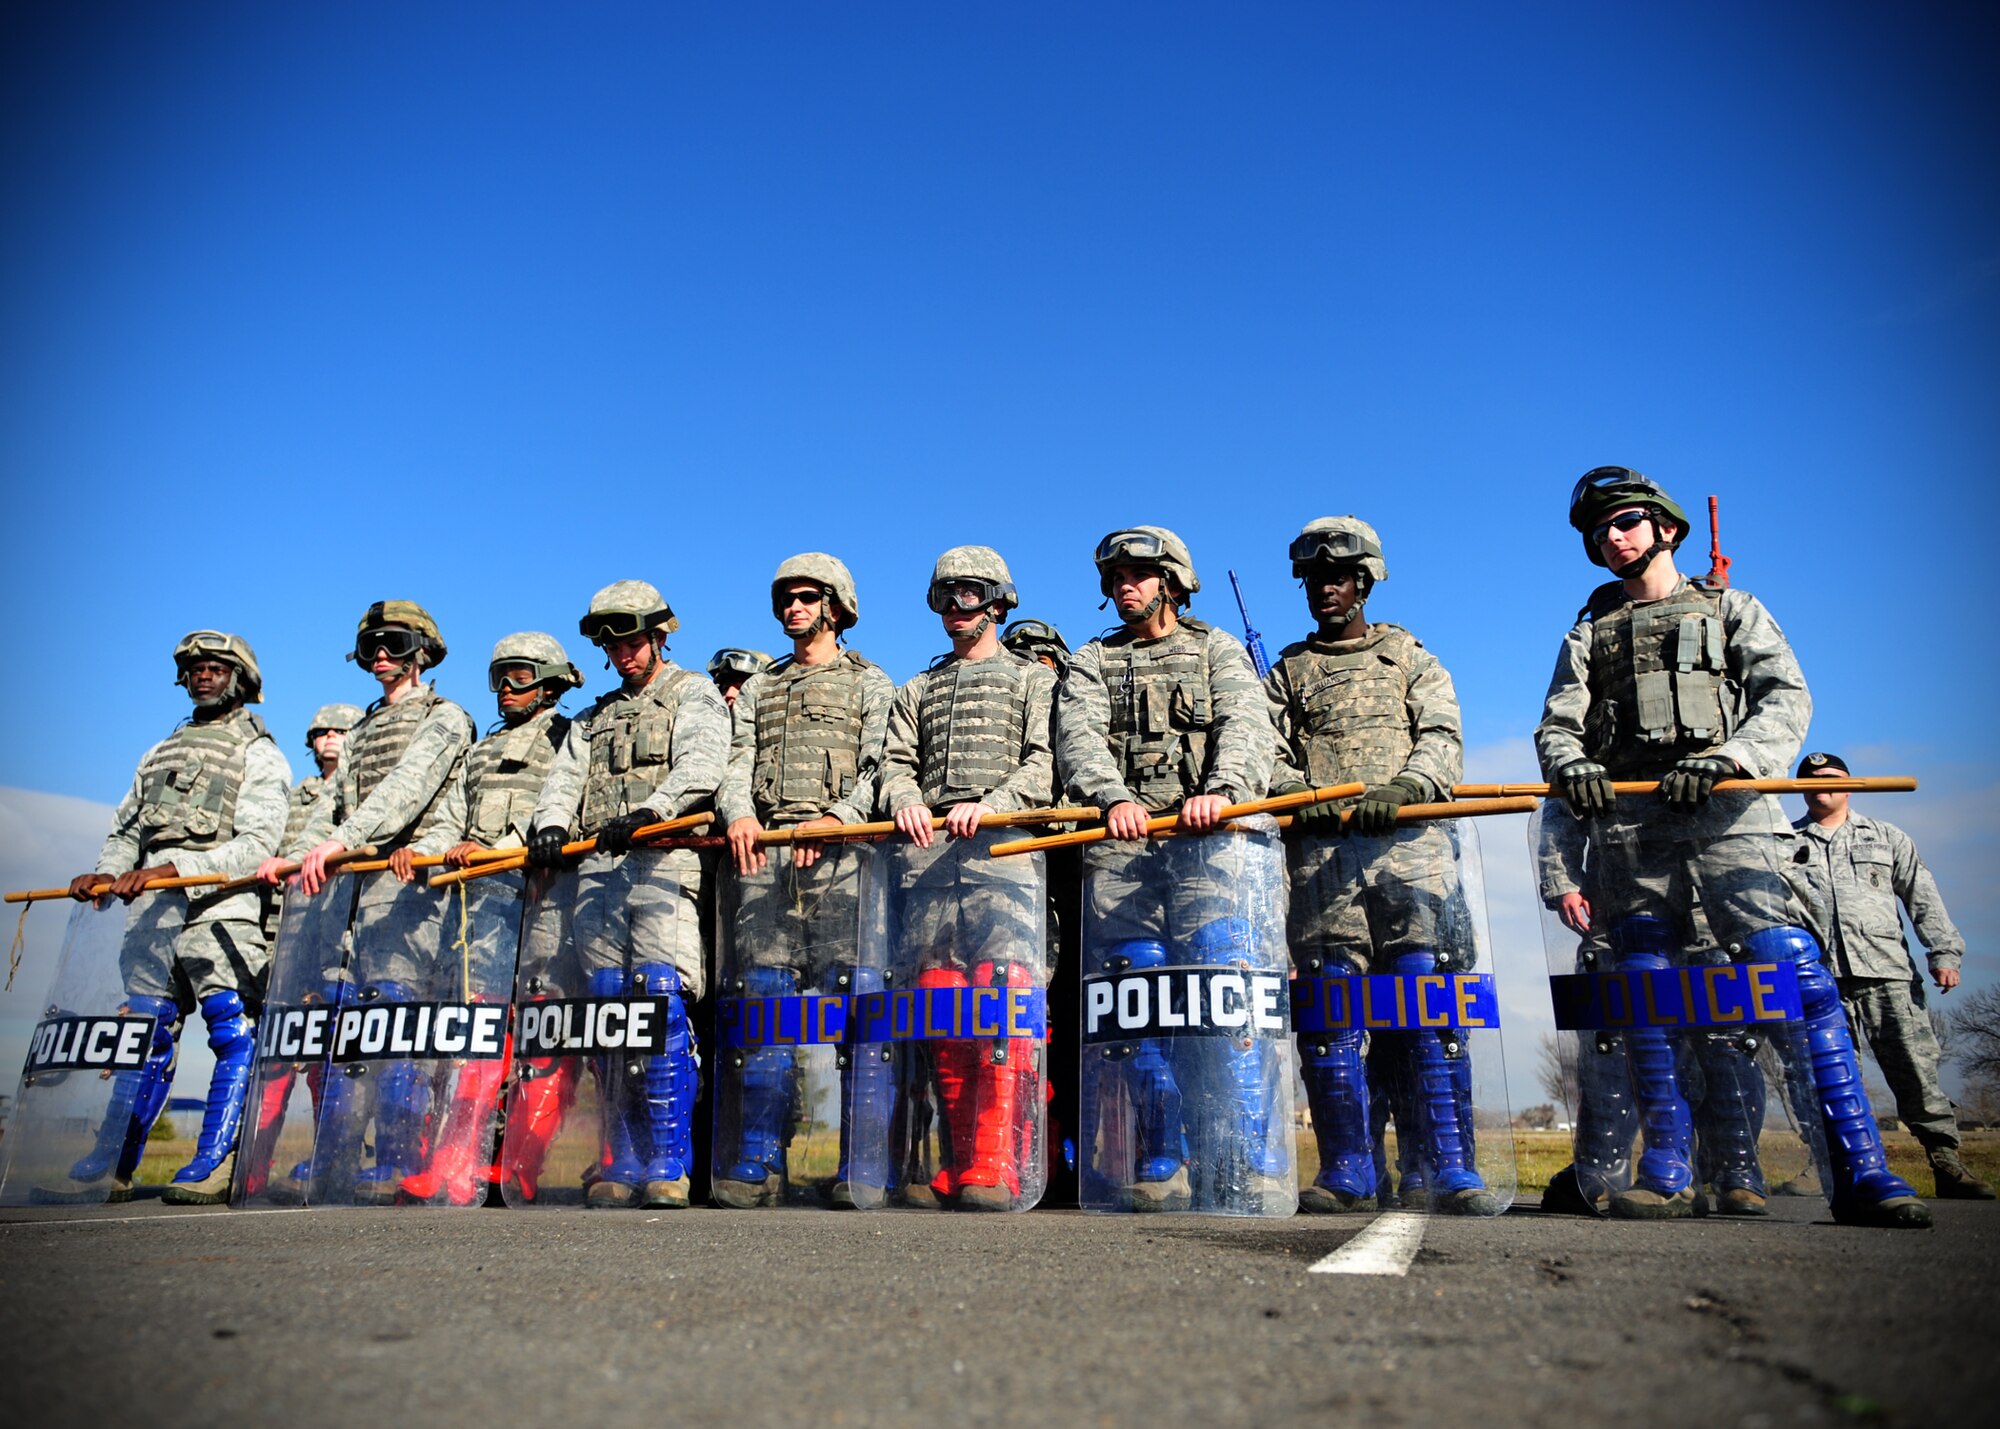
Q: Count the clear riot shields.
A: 9